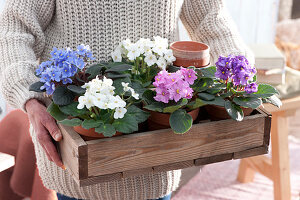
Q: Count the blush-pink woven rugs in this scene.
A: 1